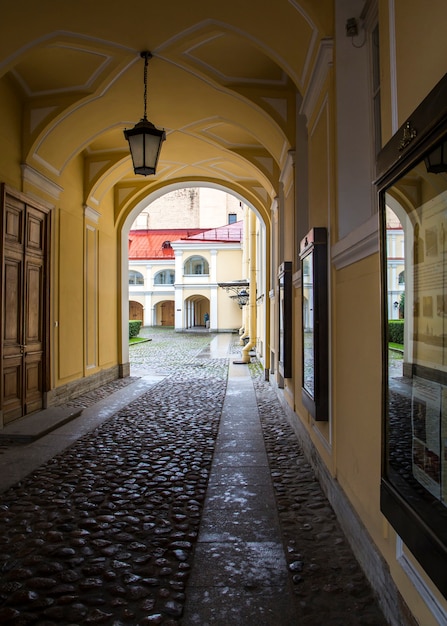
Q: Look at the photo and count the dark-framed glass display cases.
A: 3